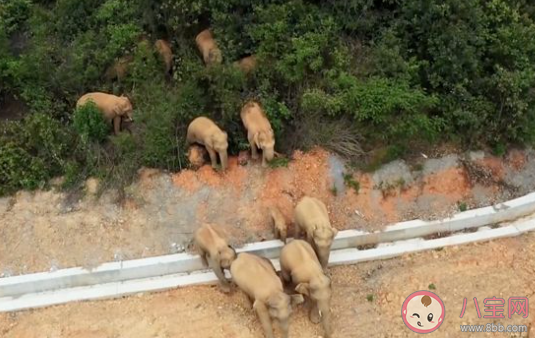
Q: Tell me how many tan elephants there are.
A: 13